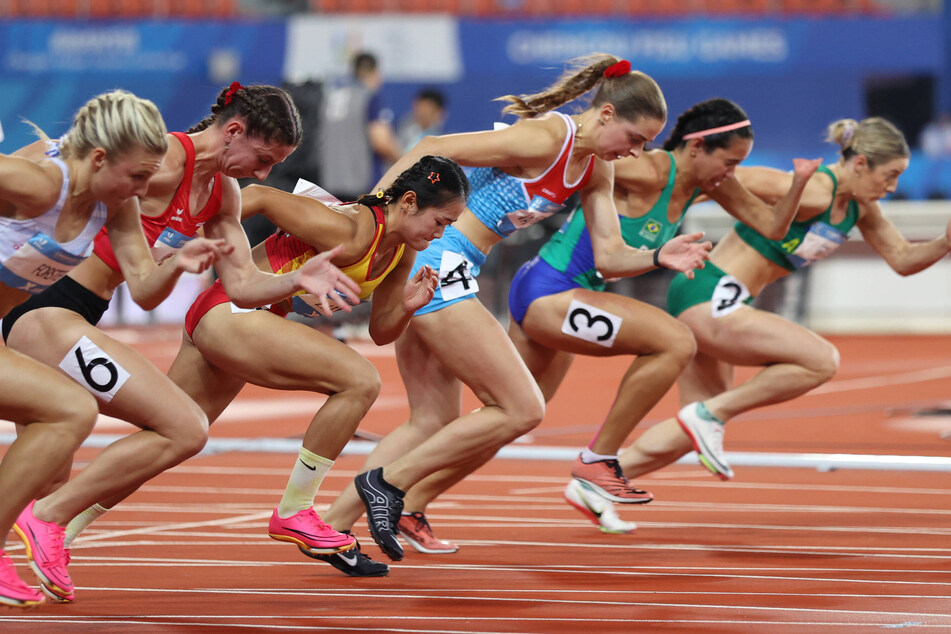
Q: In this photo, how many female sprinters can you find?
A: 6